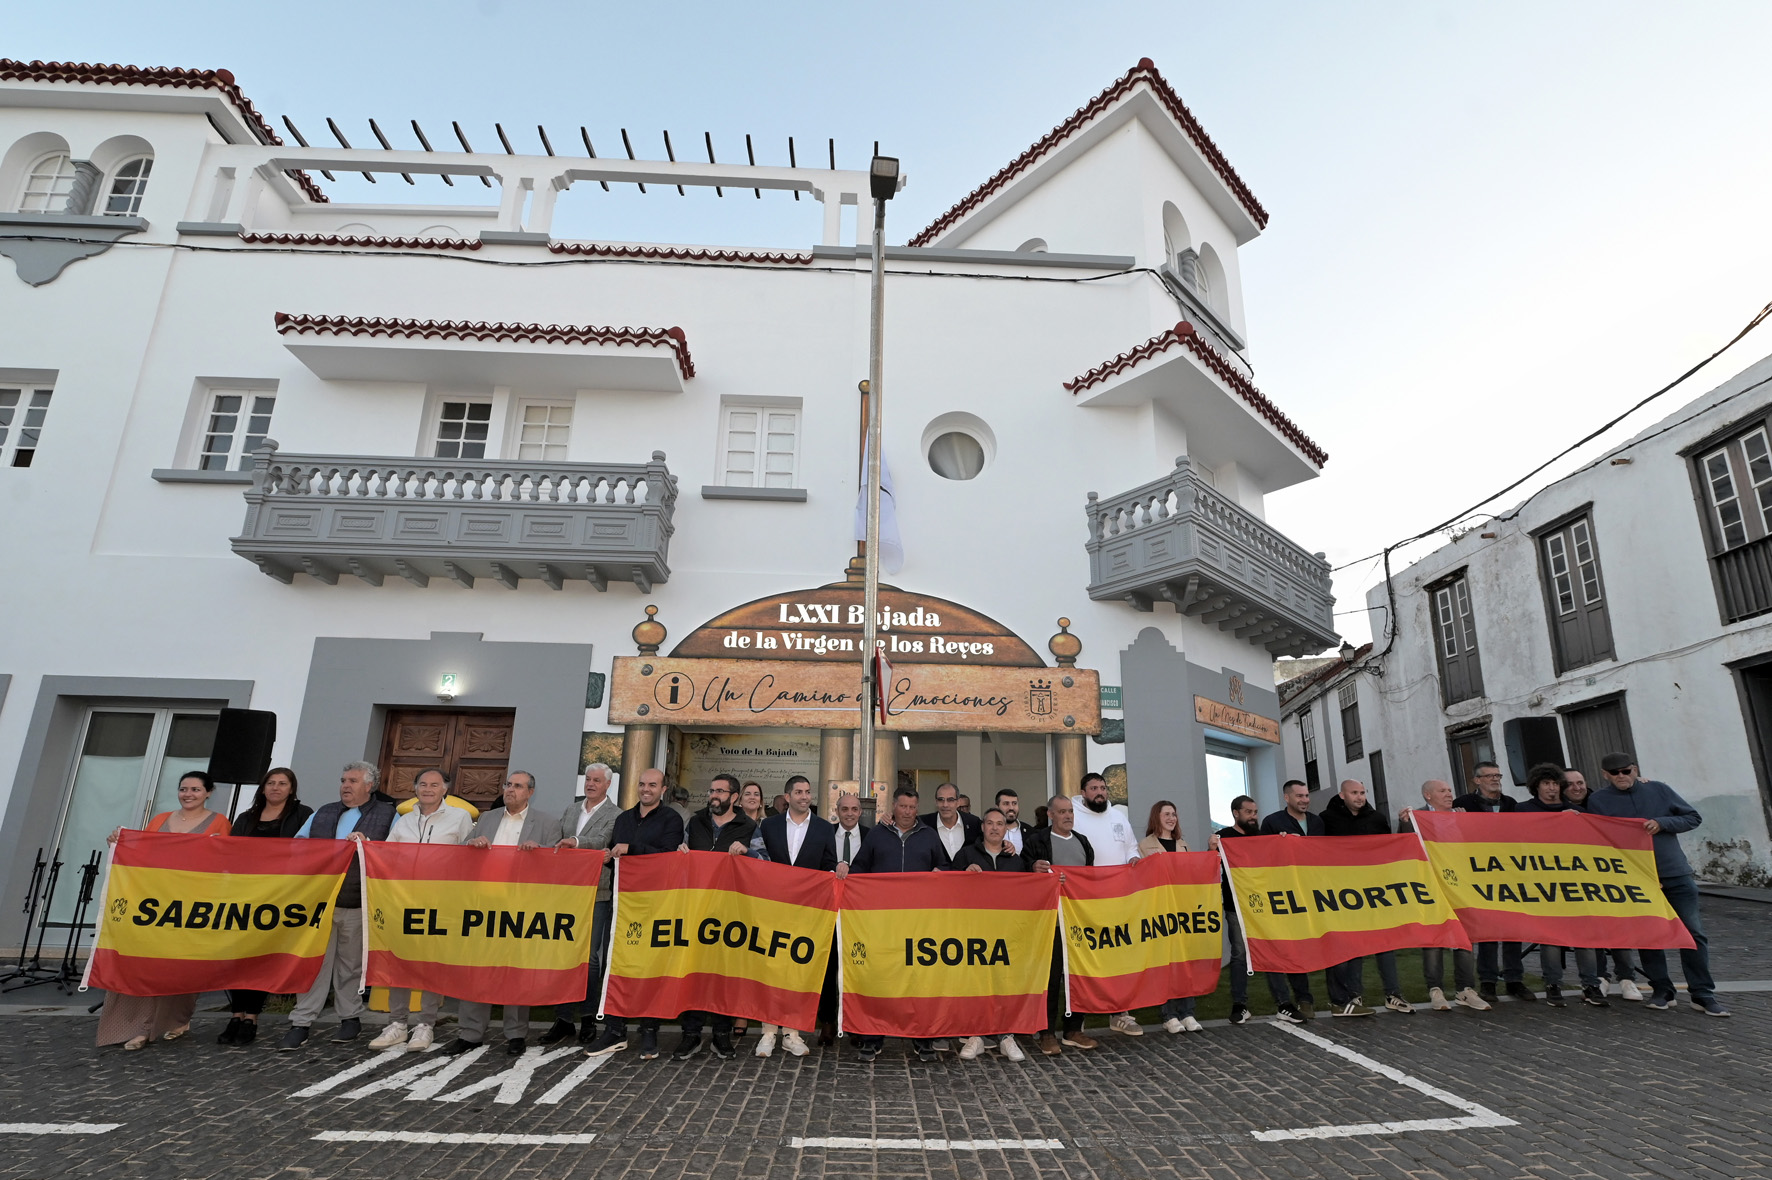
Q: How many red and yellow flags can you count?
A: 7